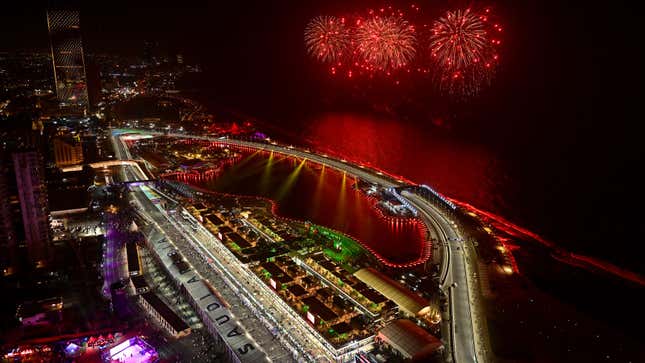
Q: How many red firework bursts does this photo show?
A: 3